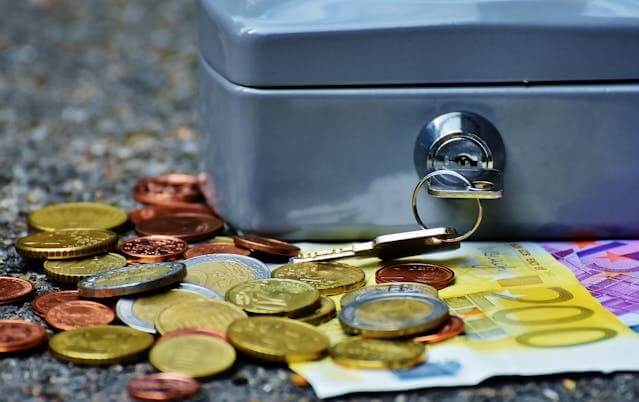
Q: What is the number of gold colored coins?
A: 11